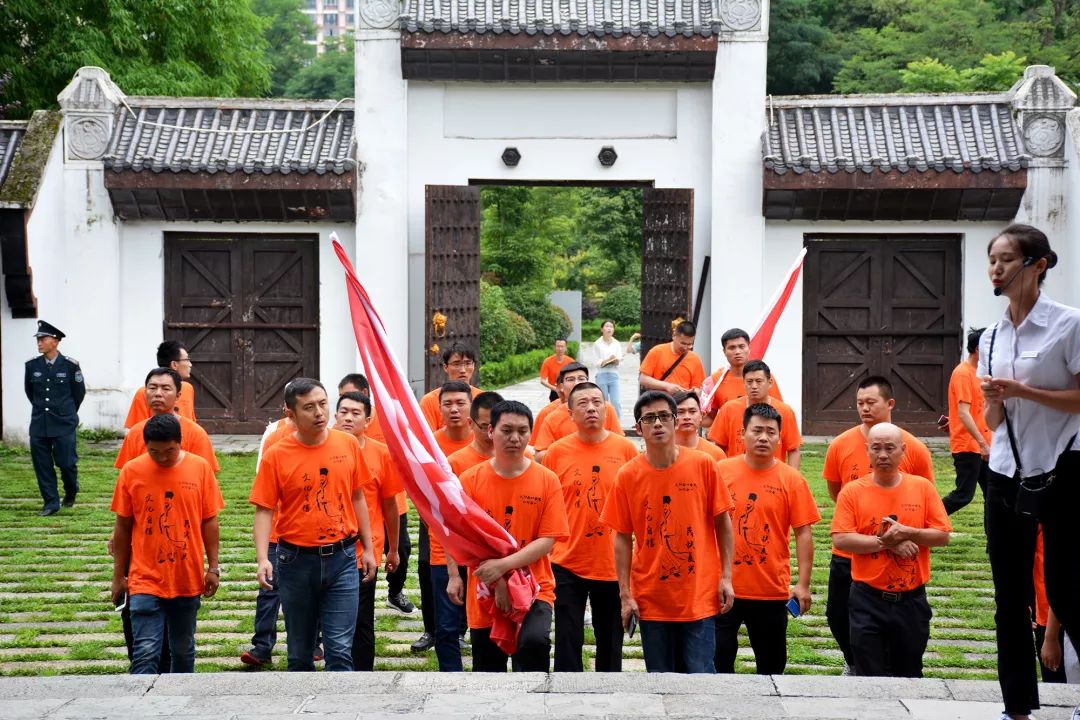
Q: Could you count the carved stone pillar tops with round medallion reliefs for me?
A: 4